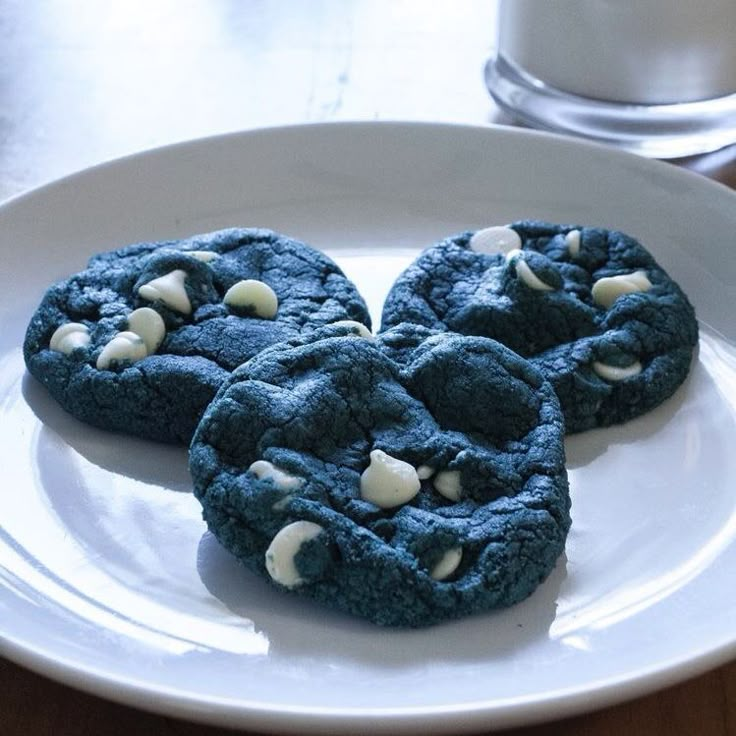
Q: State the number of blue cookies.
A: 3